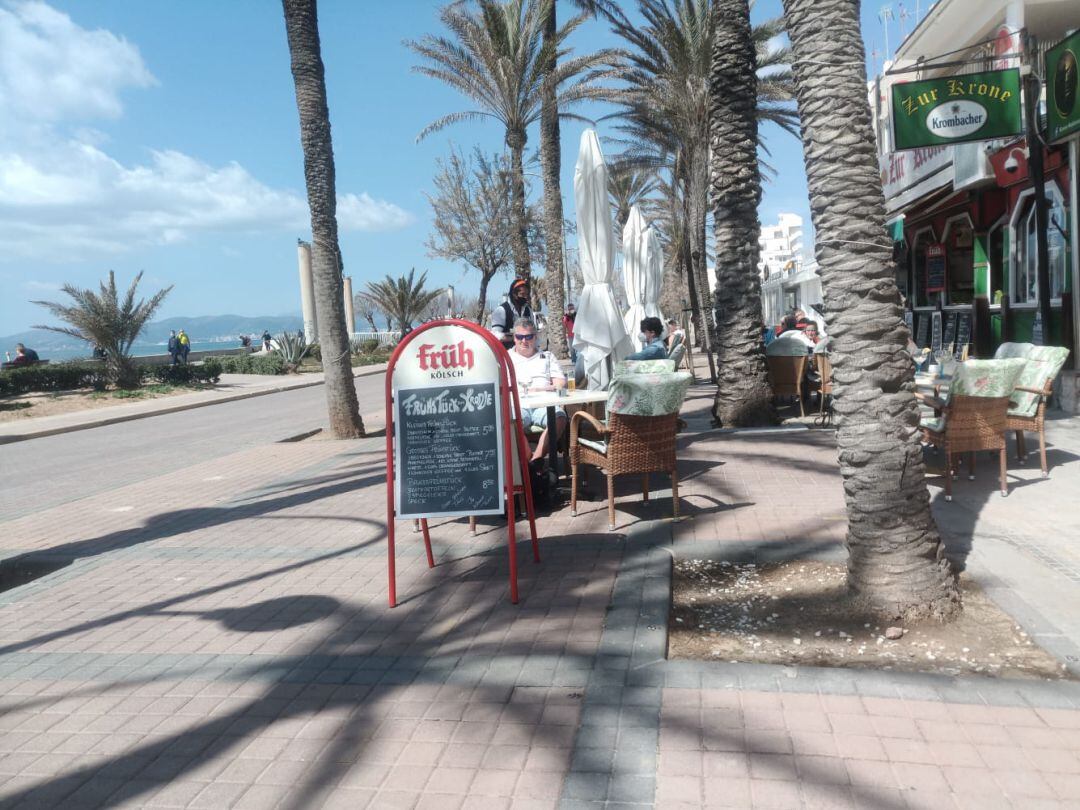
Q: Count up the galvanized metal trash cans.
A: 0